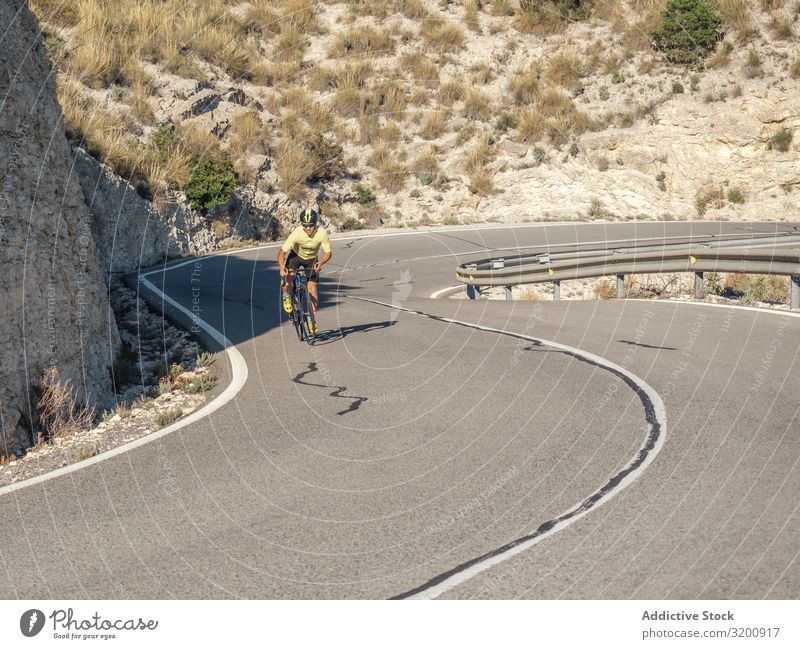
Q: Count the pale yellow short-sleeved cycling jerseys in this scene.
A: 1